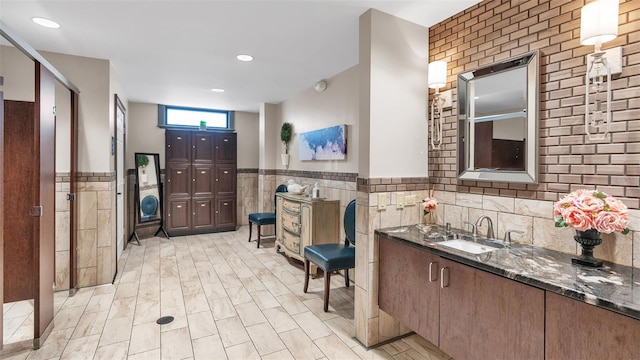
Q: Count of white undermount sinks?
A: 1